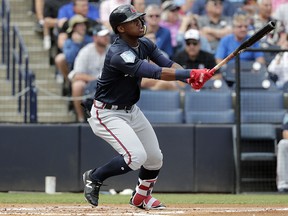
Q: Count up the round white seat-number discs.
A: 3